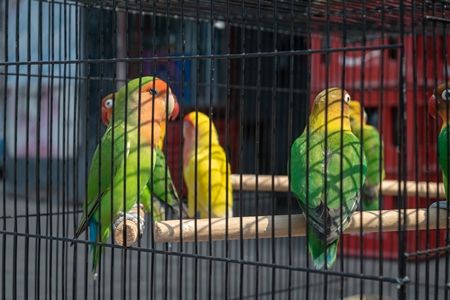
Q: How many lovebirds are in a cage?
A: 6